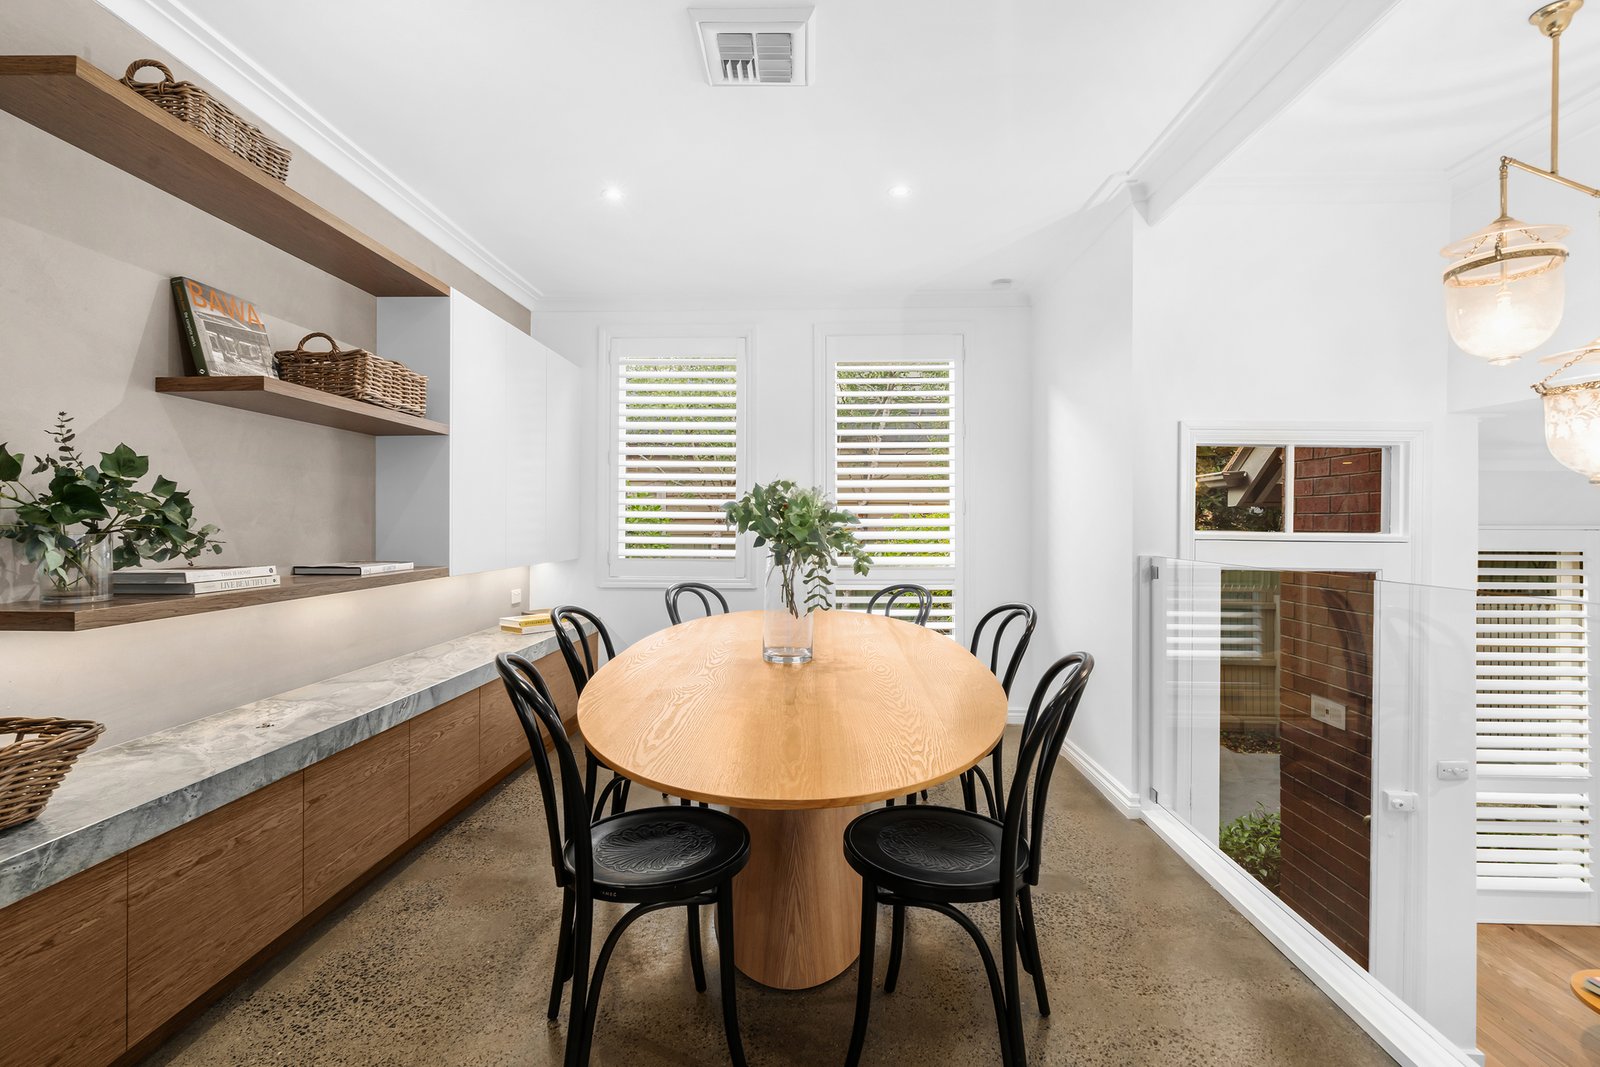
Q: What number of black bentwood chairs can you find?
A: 6